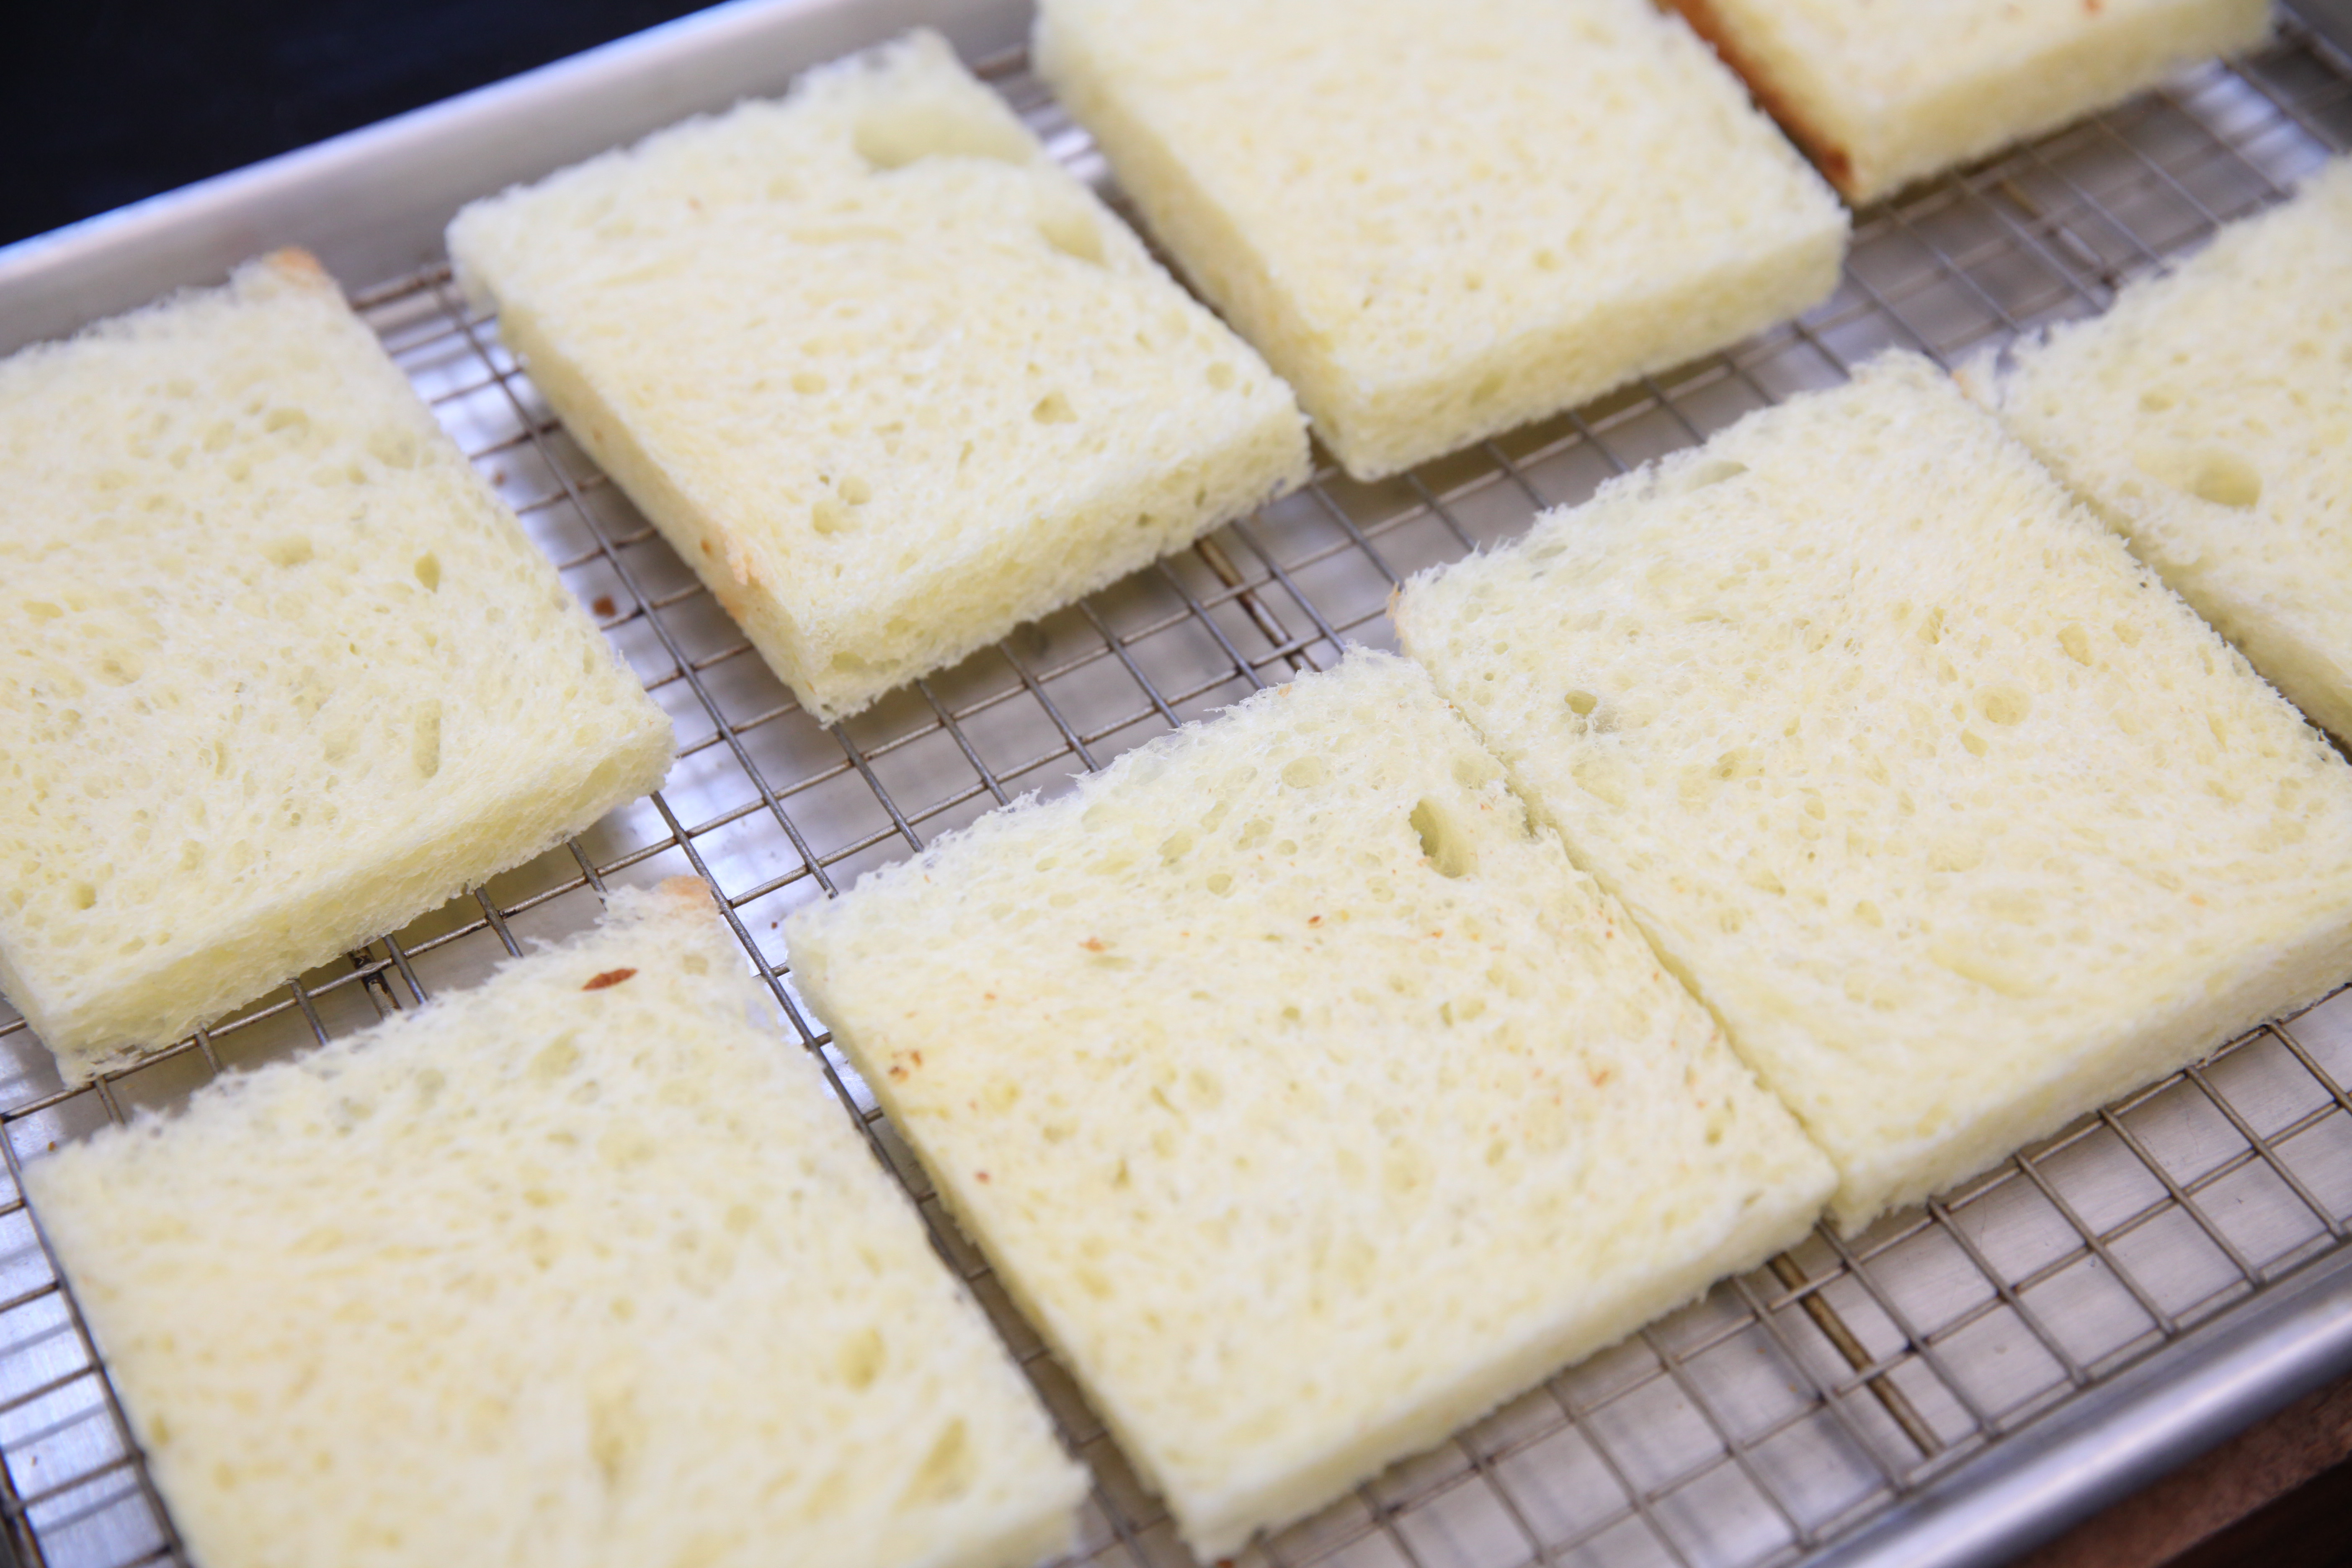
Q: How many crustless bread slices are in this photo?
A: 8